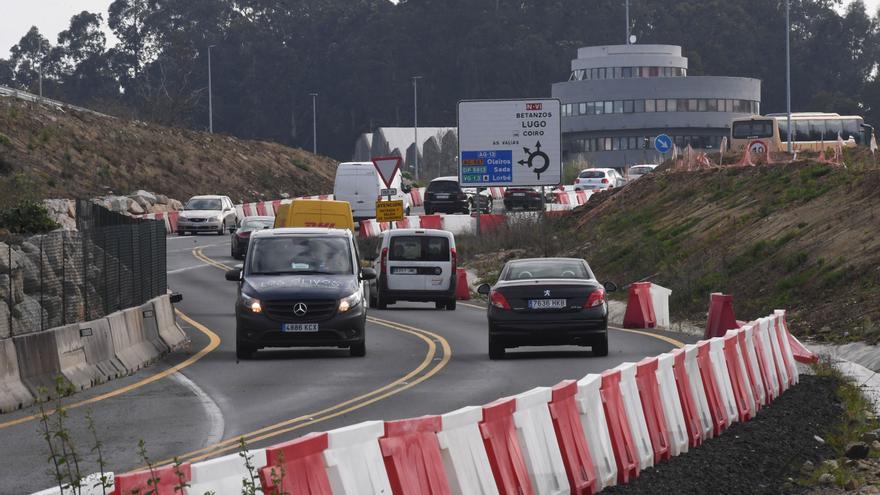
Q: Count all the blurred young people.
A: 0